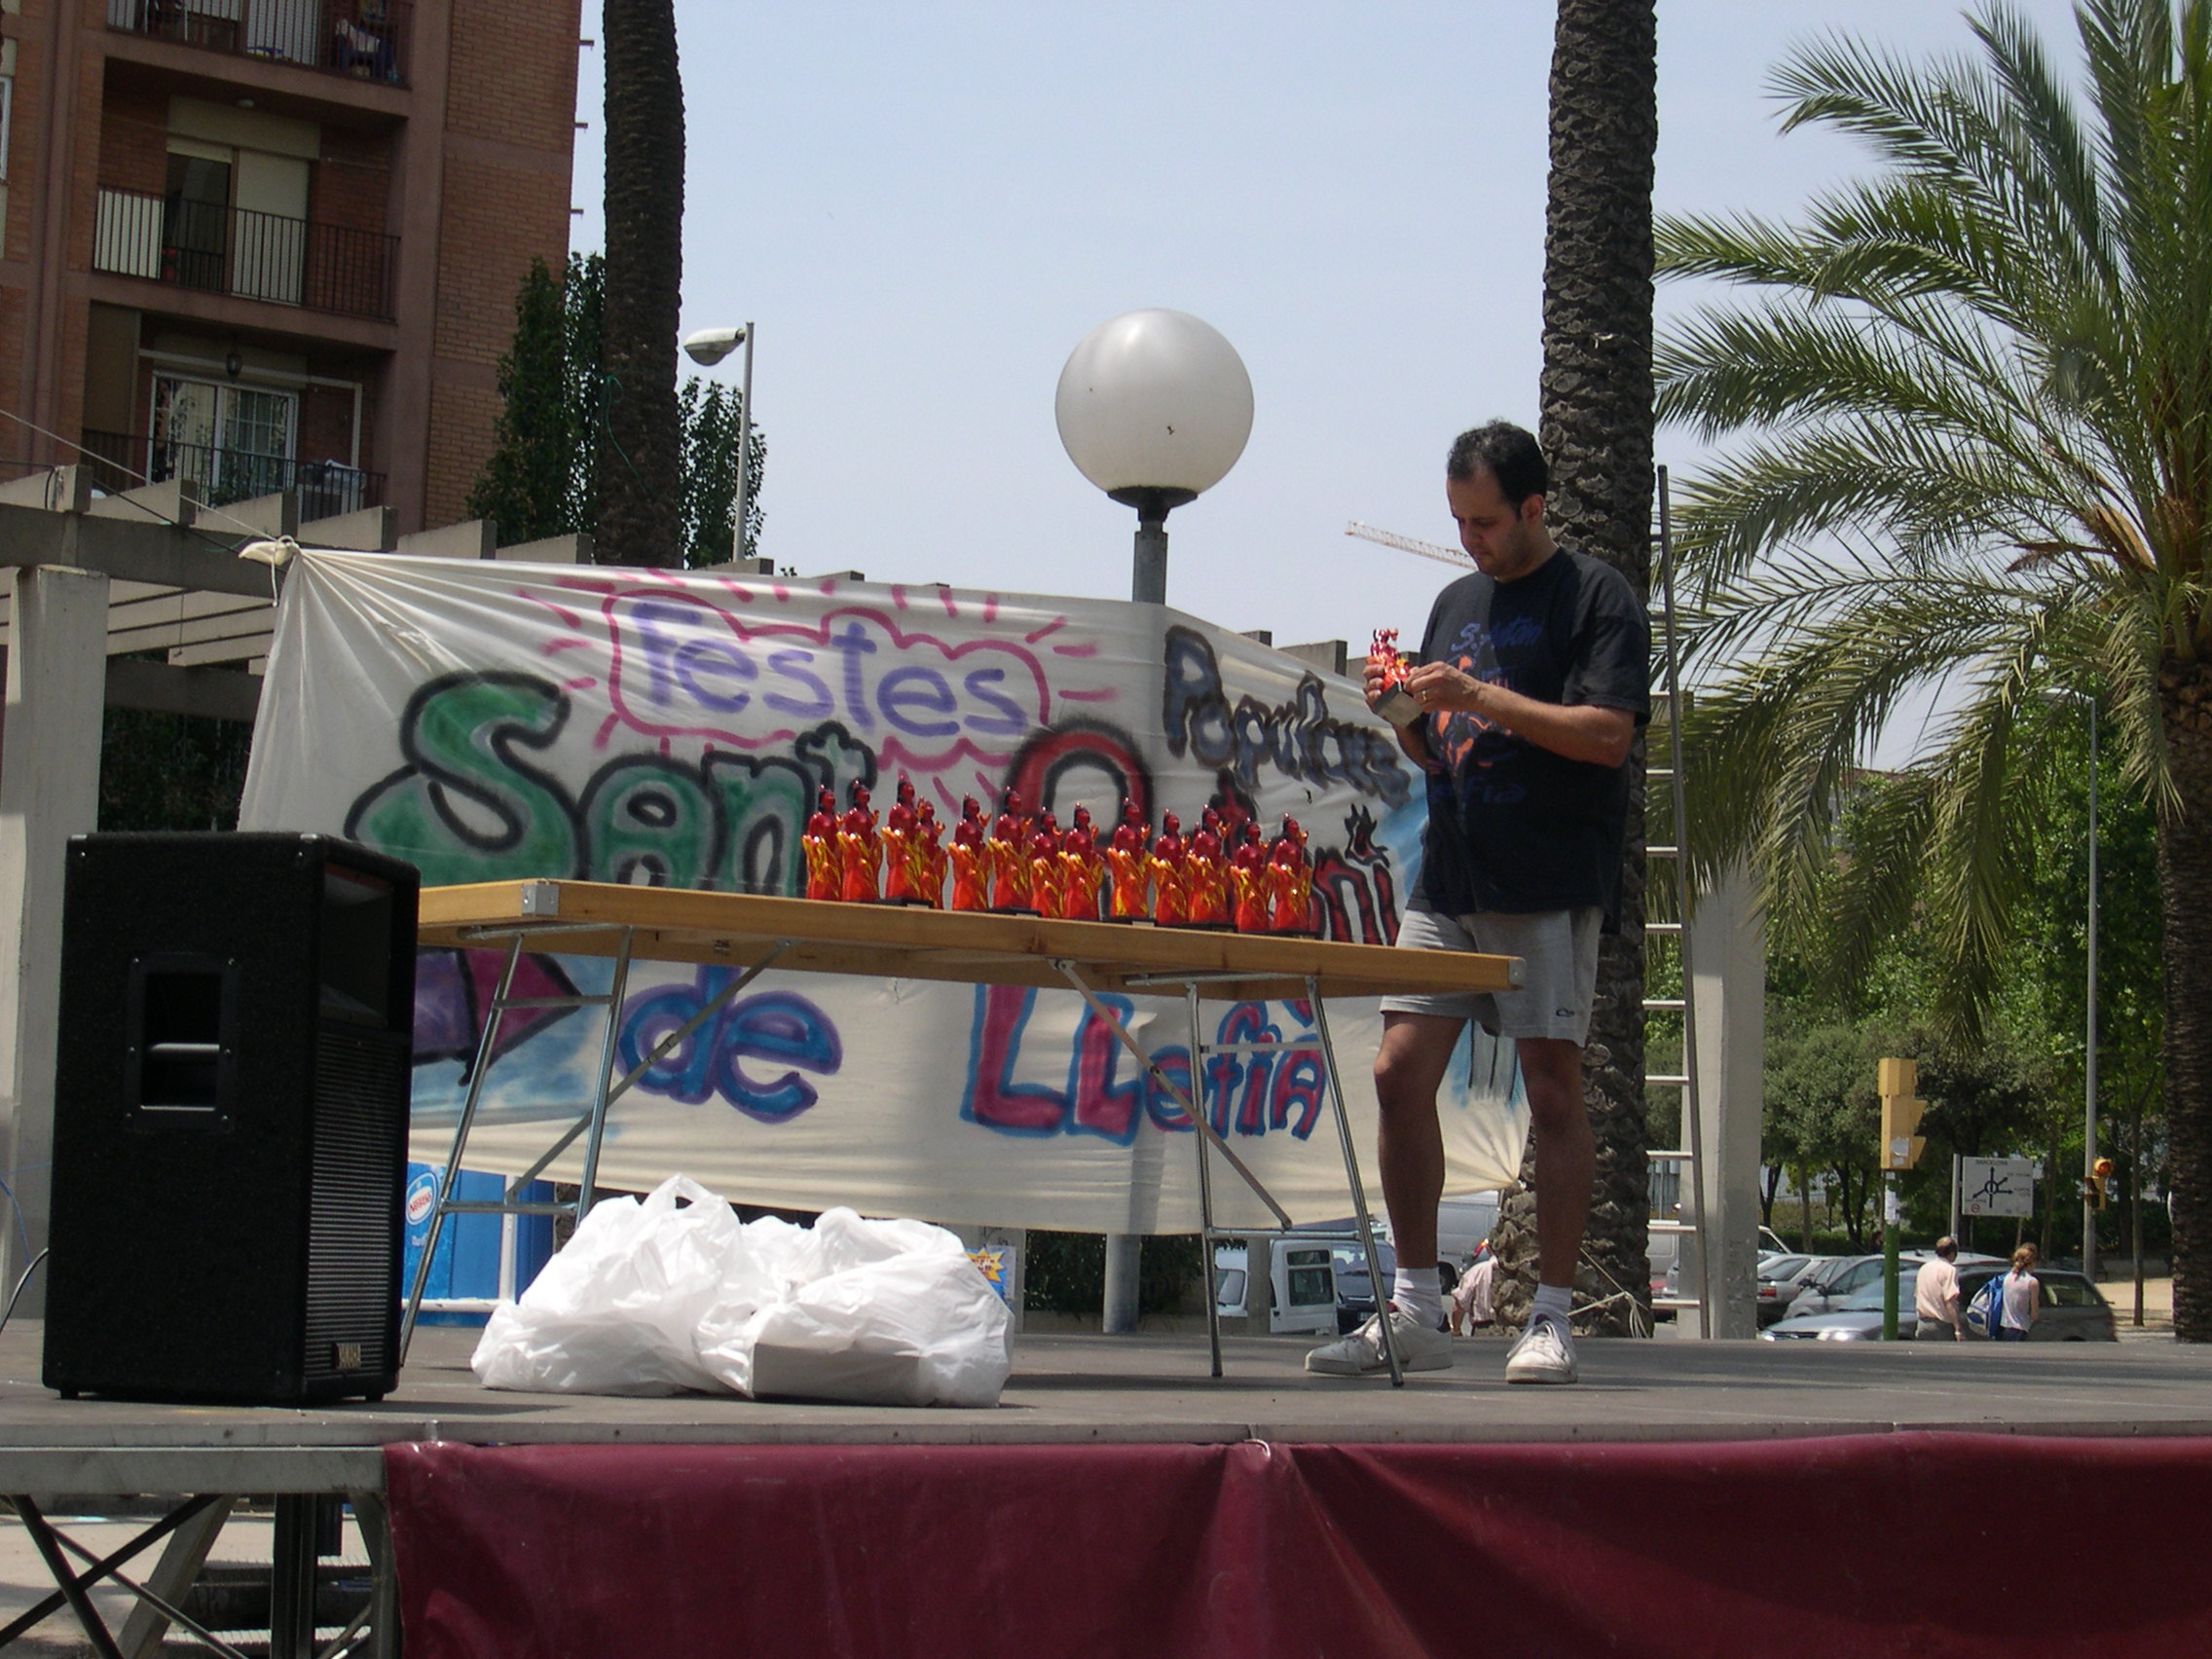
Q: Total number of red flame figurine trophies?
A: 14